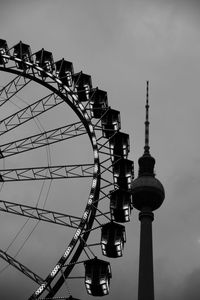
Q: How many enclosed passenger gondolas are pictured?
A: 12